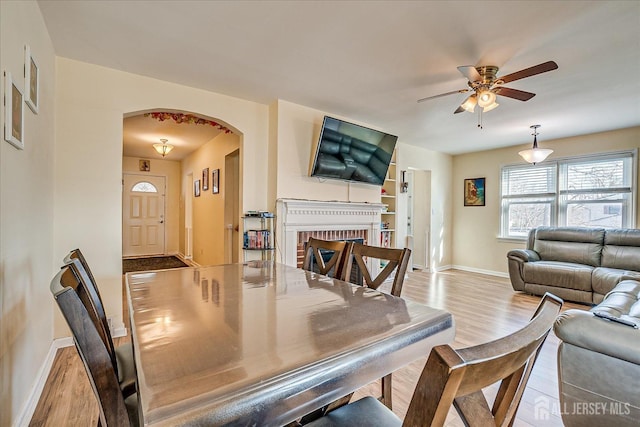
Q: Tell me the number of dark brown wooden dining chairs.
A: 5